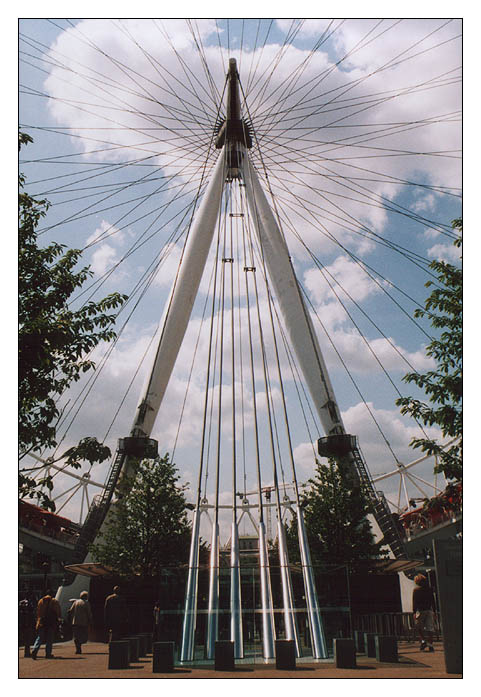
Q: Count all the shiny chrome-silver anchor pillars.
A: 6